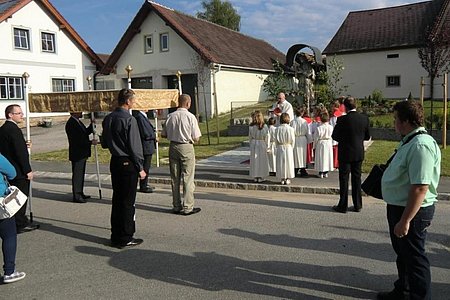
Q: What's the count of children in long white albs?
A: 5